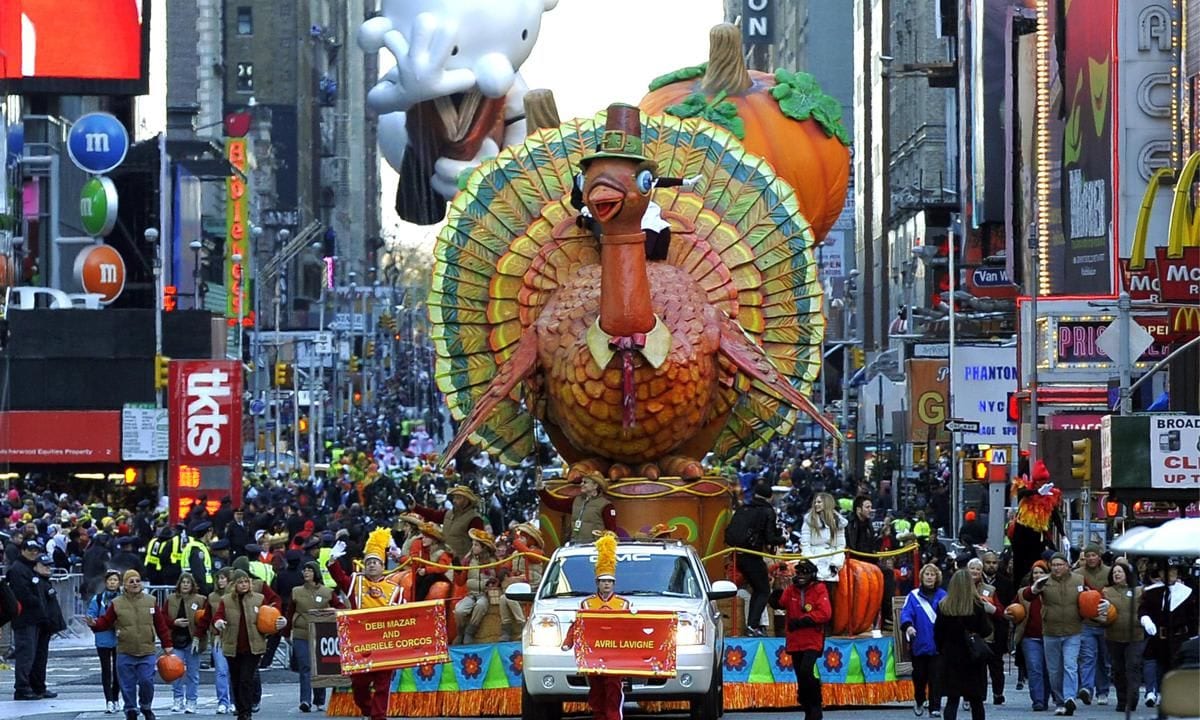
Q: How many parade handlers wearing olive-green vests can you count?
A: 11